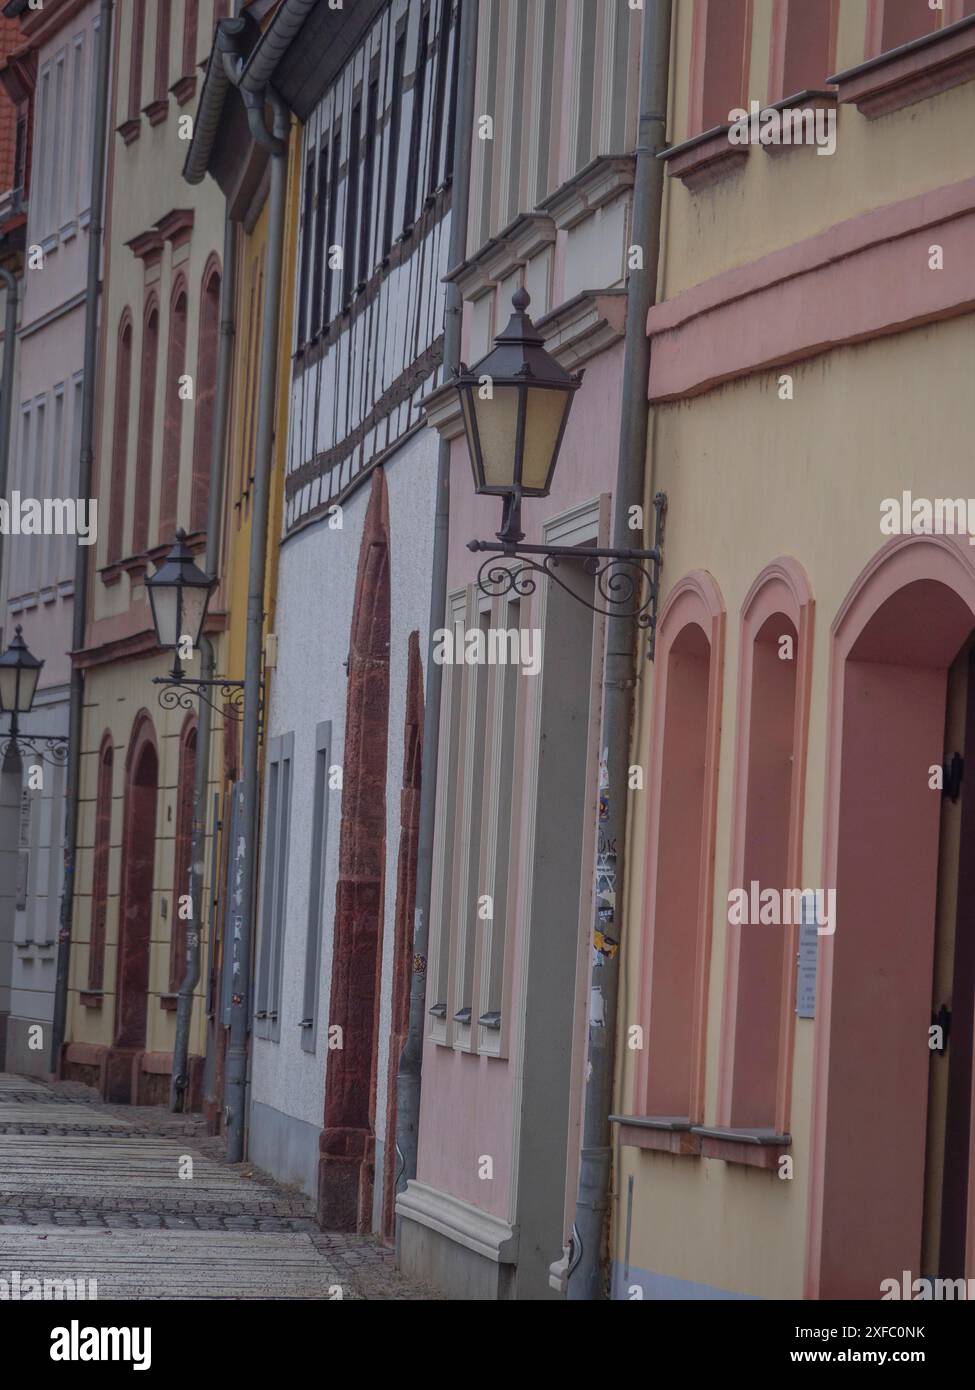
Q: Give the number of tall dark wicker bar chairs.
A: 0